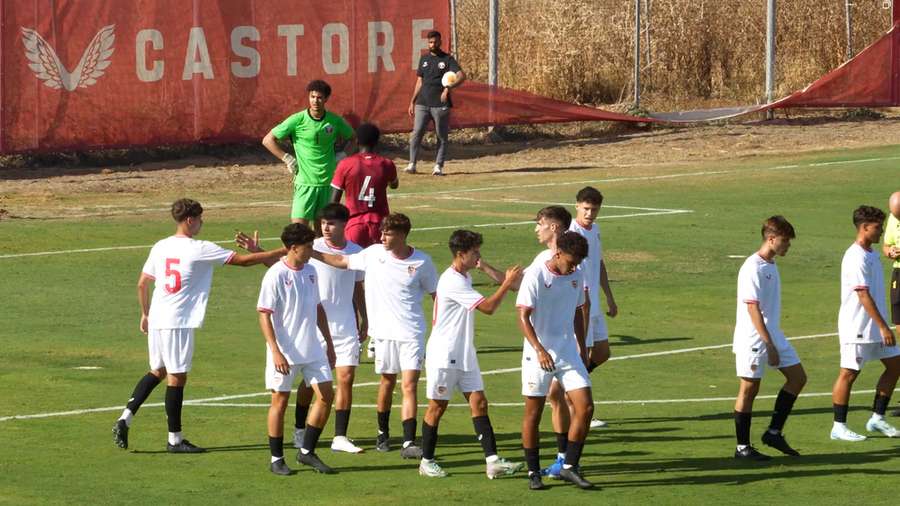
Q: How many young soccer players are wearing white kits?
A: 10